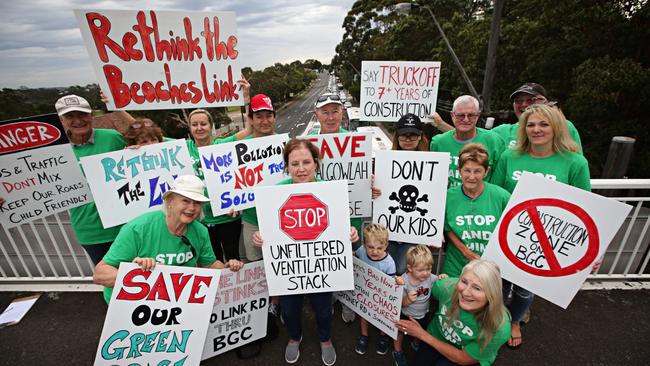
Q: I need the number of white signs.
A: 12